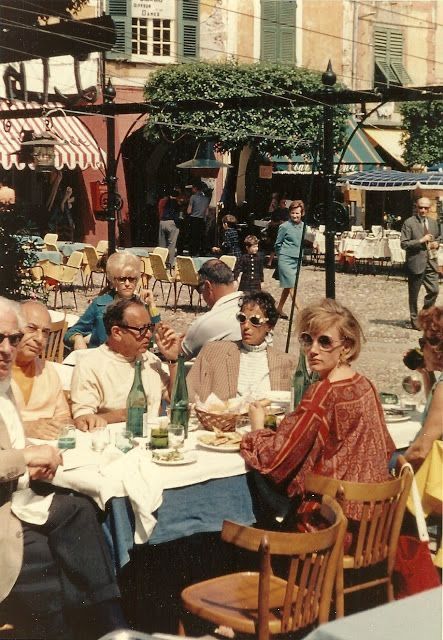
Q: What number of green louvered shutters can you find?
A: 6